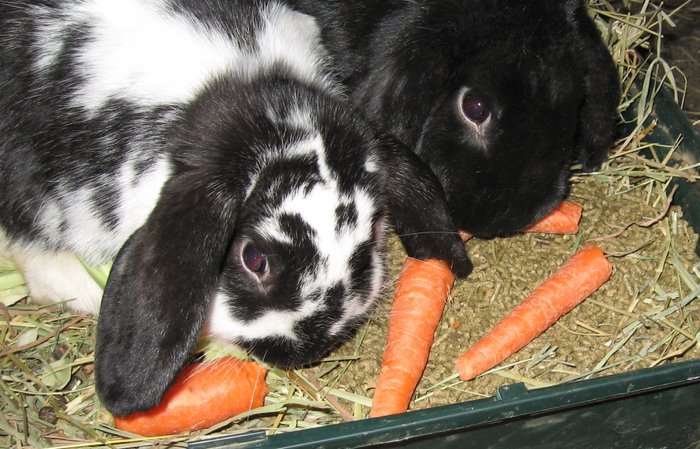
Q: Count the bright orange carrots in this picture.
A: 4